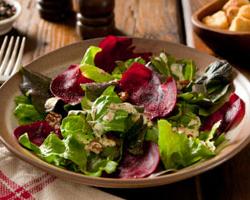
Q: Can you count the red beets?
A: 6